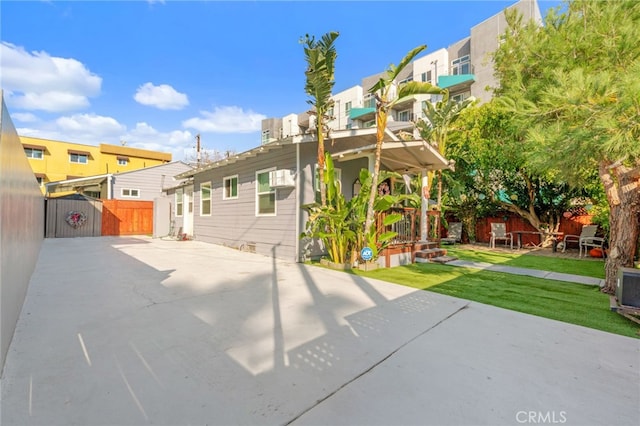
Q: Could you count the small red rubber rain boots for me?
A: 0